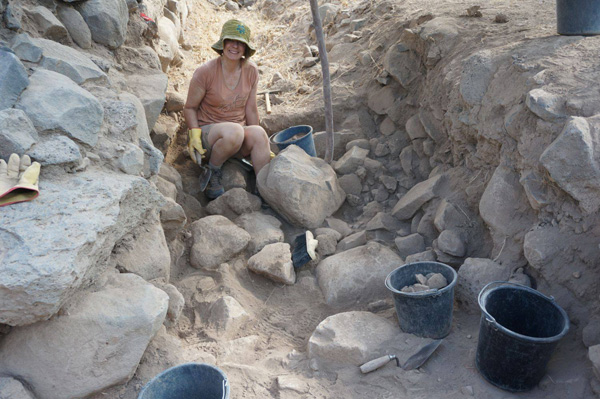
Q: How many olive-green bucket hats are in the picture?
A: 1